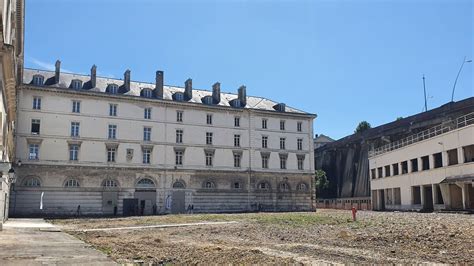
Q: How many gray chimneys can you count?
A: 7